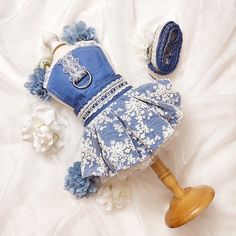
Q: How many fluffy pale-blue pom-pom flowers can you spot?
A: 3